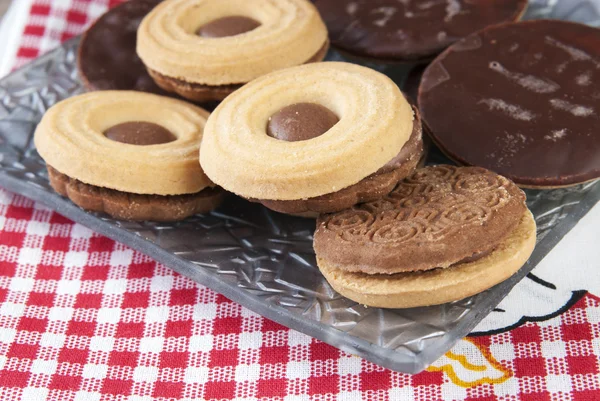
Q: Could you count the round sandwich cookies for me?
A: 4